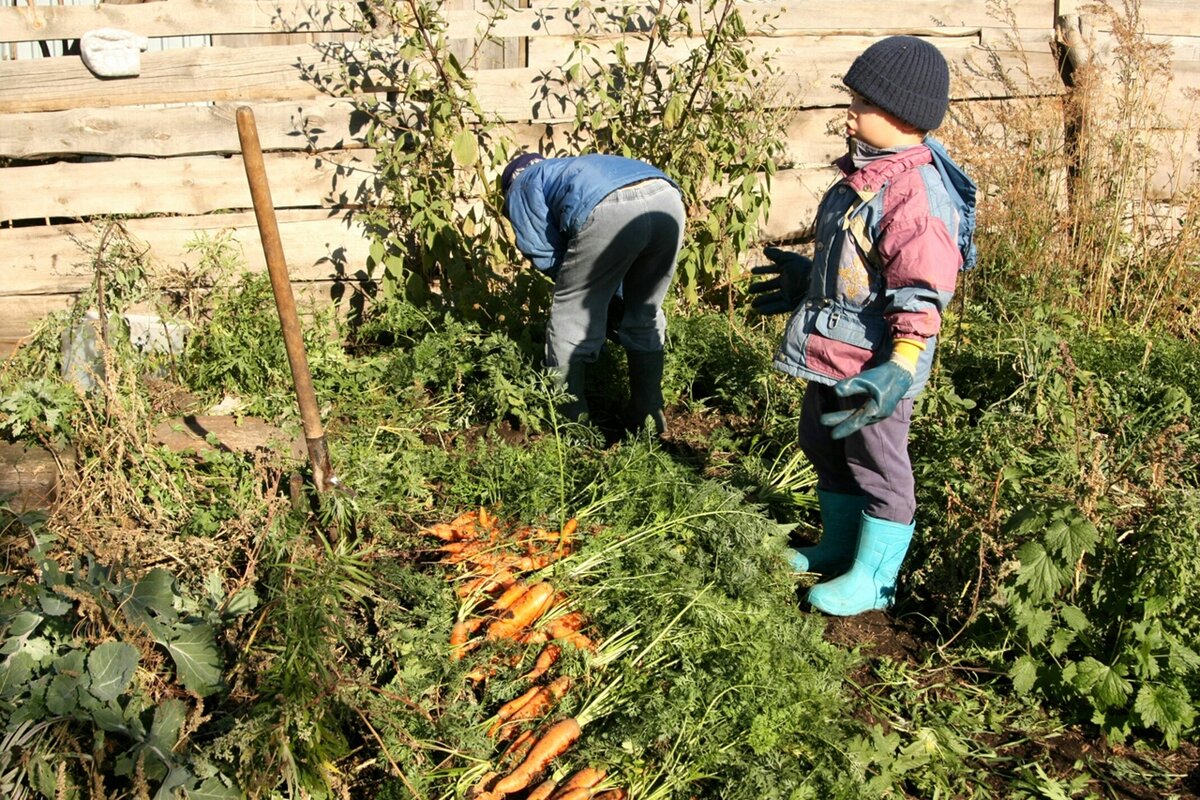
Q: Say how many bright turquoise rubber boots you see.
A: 2